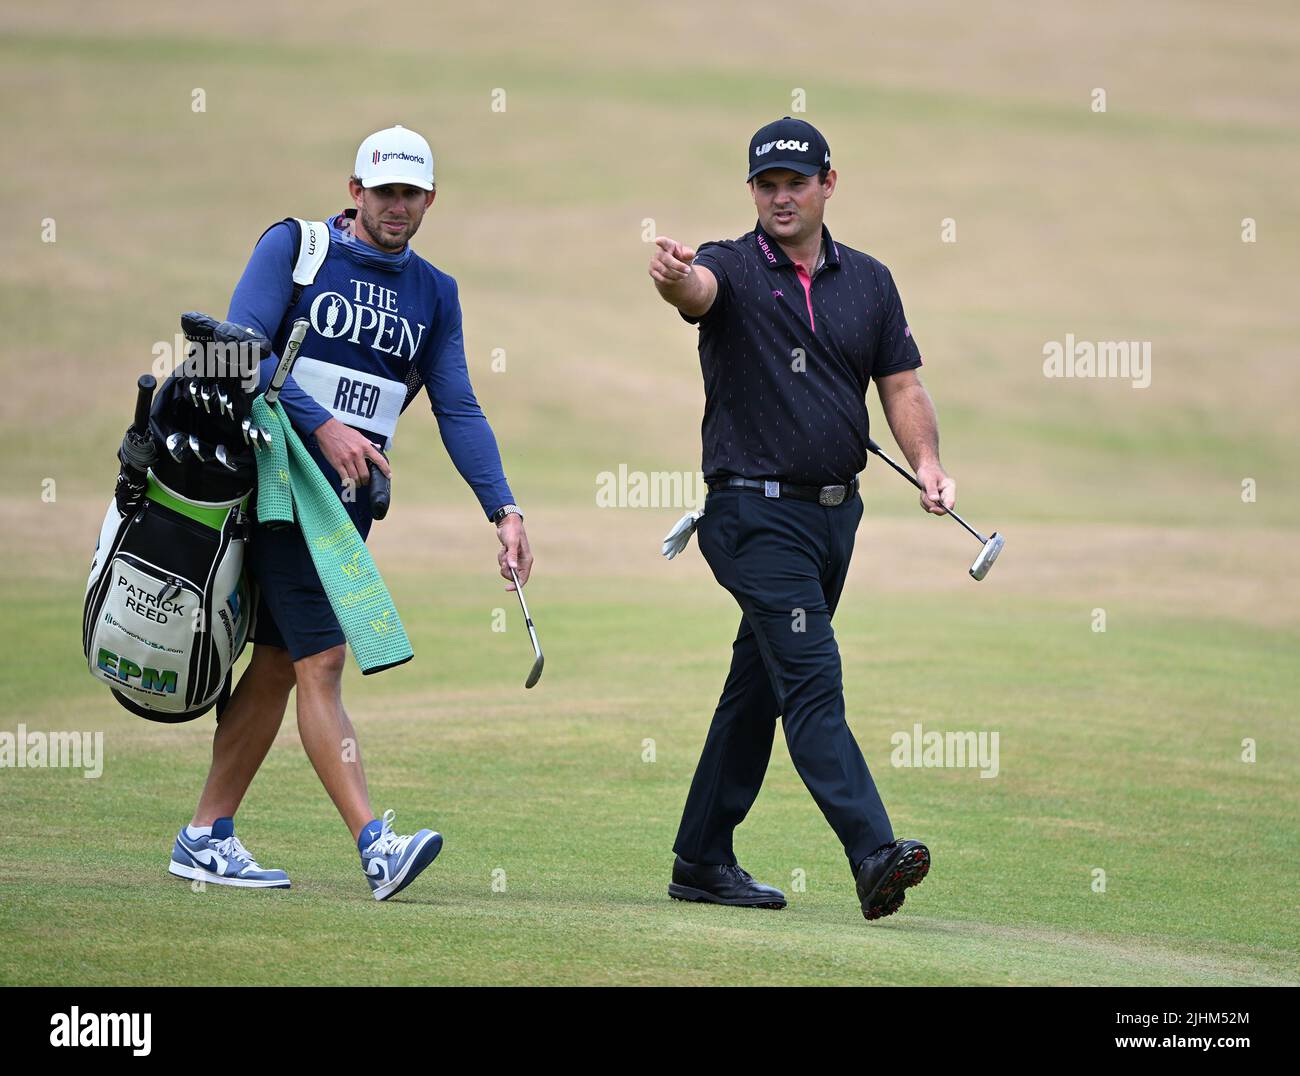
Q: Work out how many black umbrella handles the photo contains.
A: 1